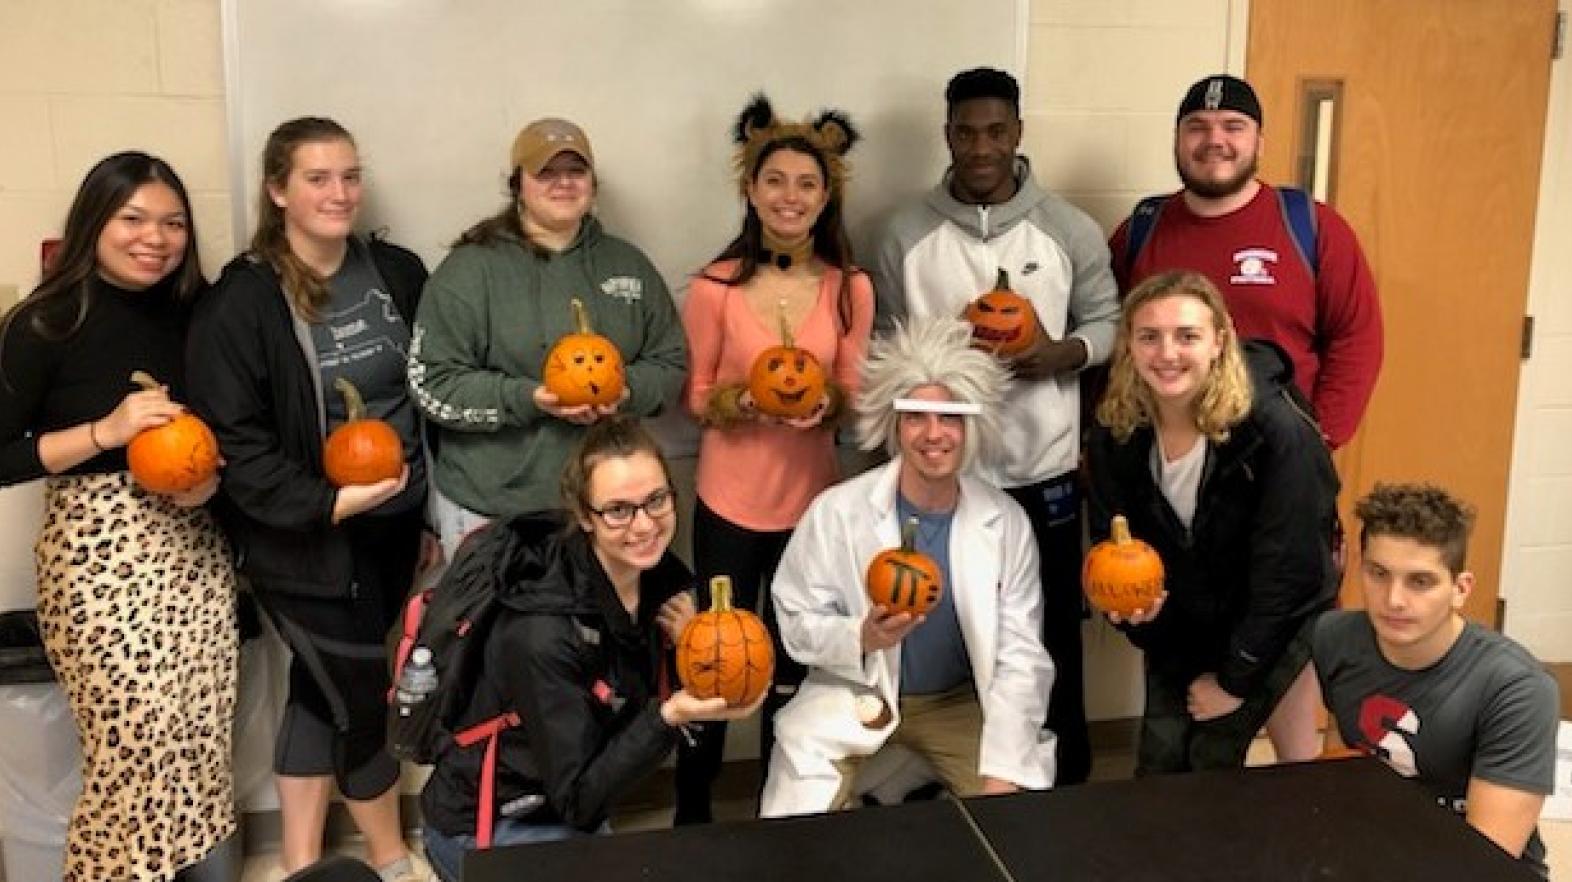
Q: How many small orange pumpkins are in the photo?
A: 8